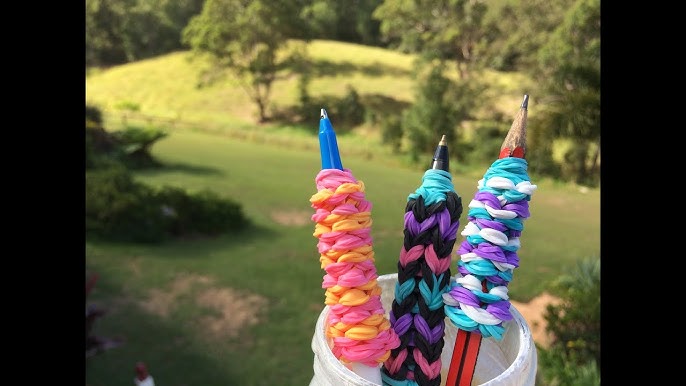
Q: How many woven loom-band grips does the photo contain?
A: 3